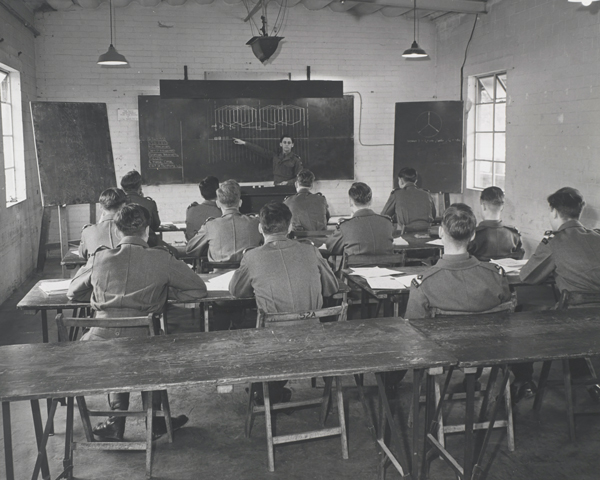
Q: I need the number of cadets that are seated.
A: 12